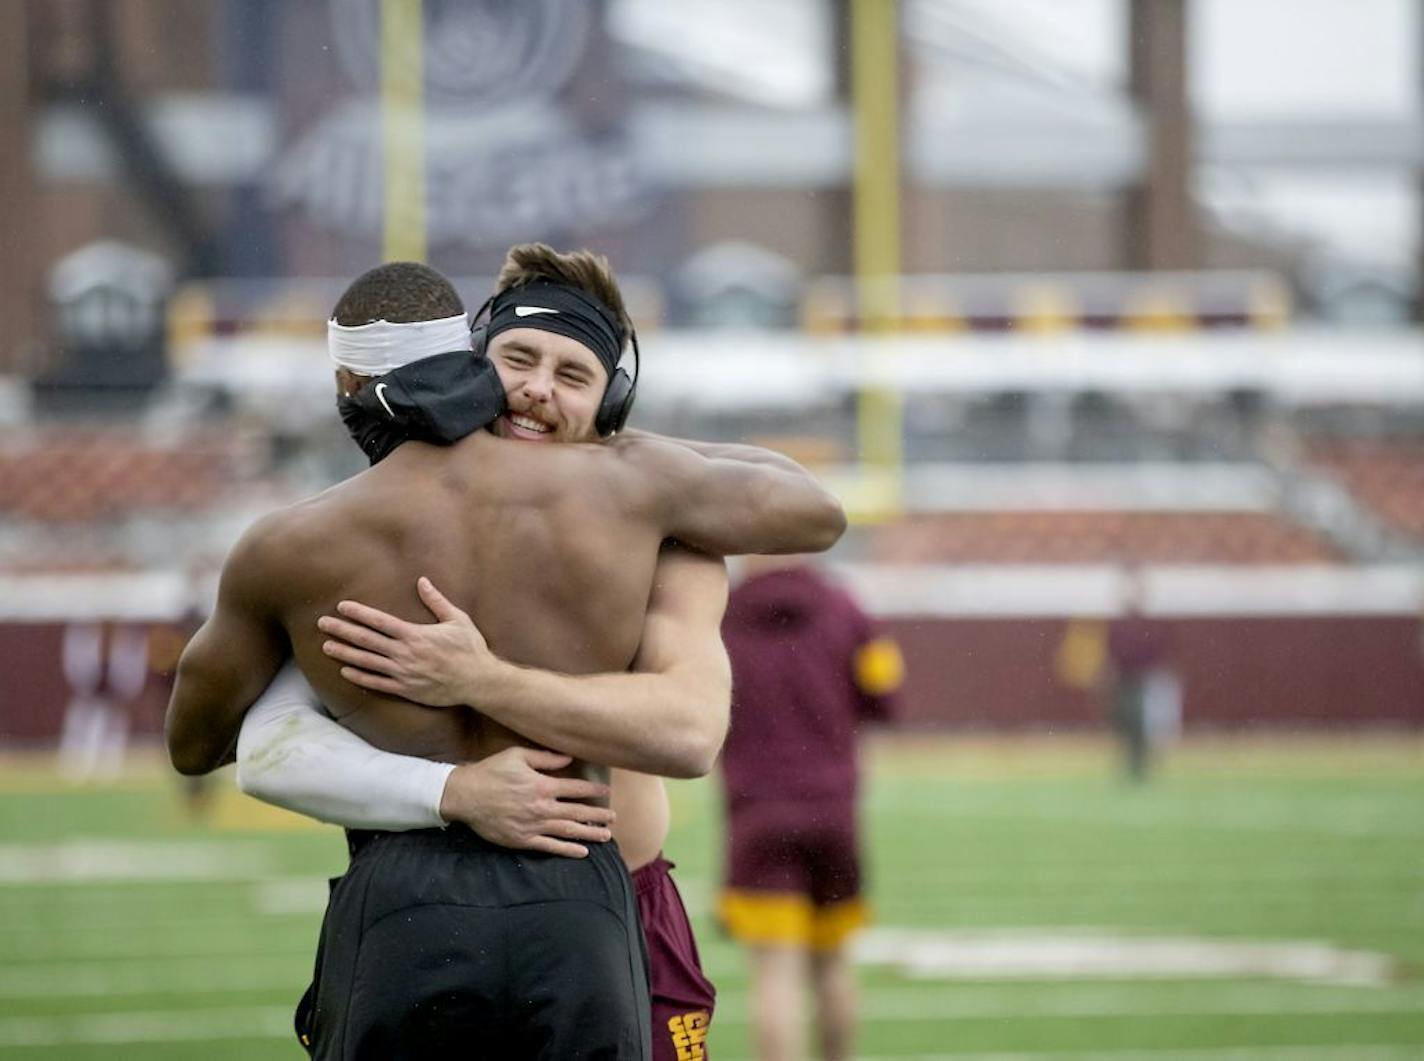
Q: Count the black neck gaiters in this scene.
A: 1